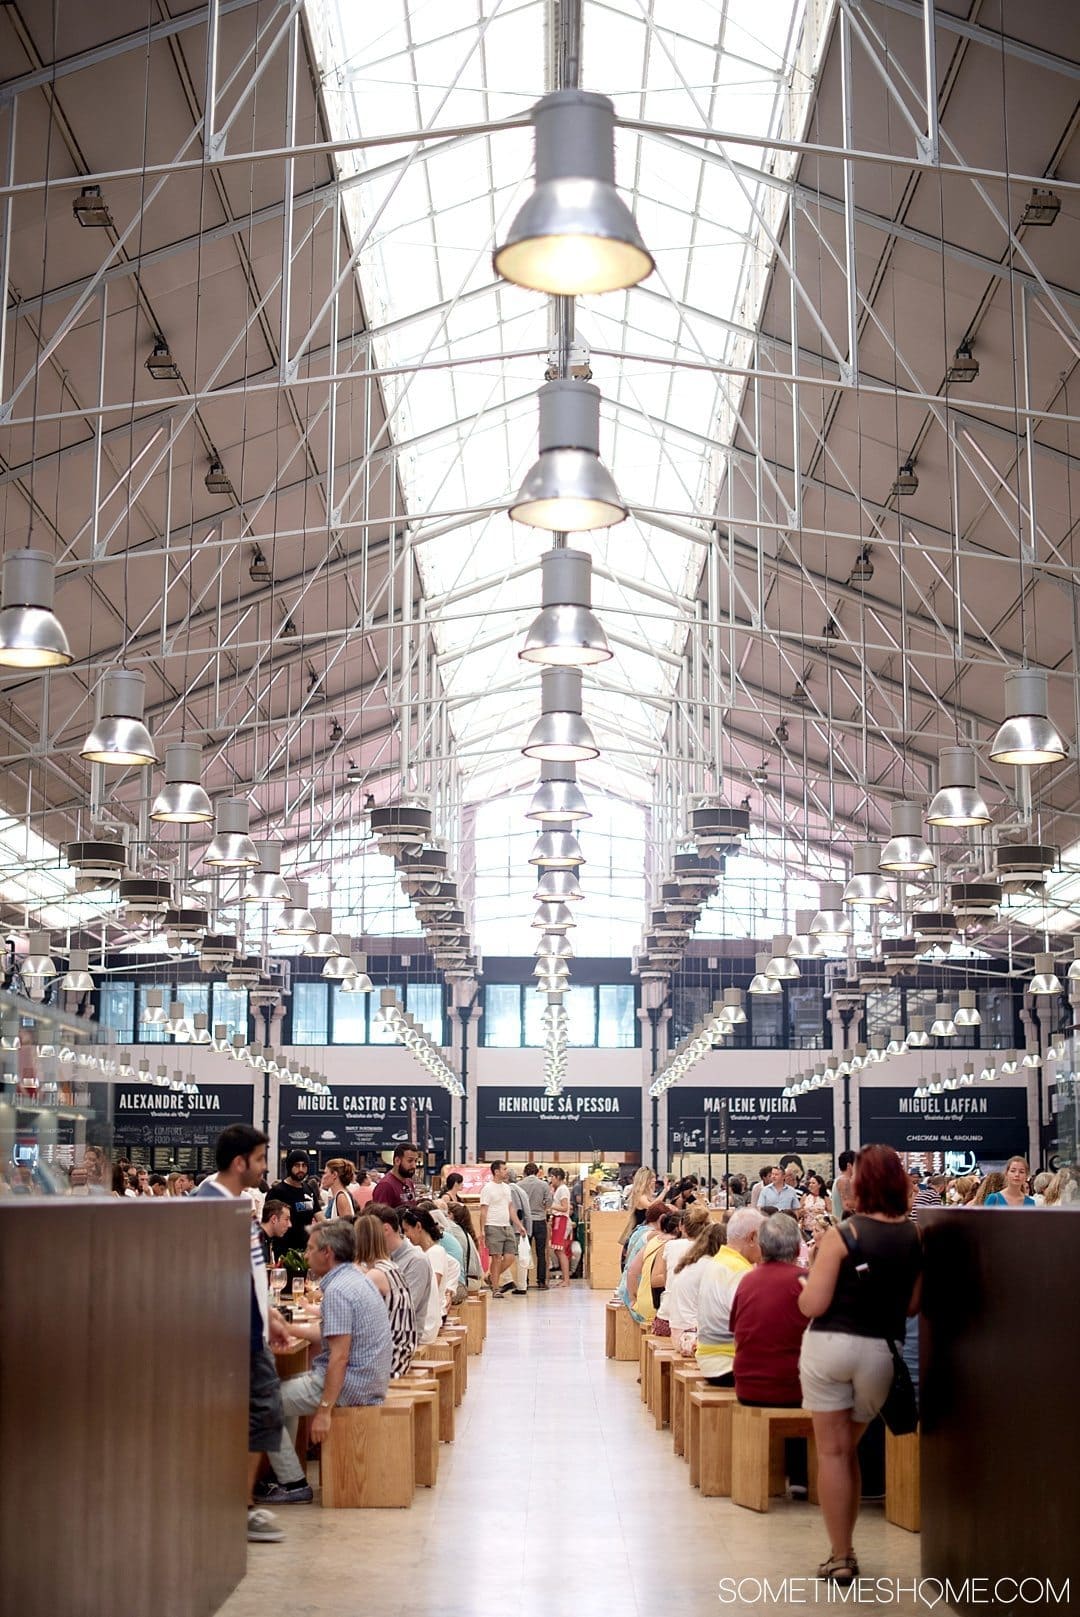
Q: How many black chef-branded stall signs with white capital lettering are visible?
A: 5